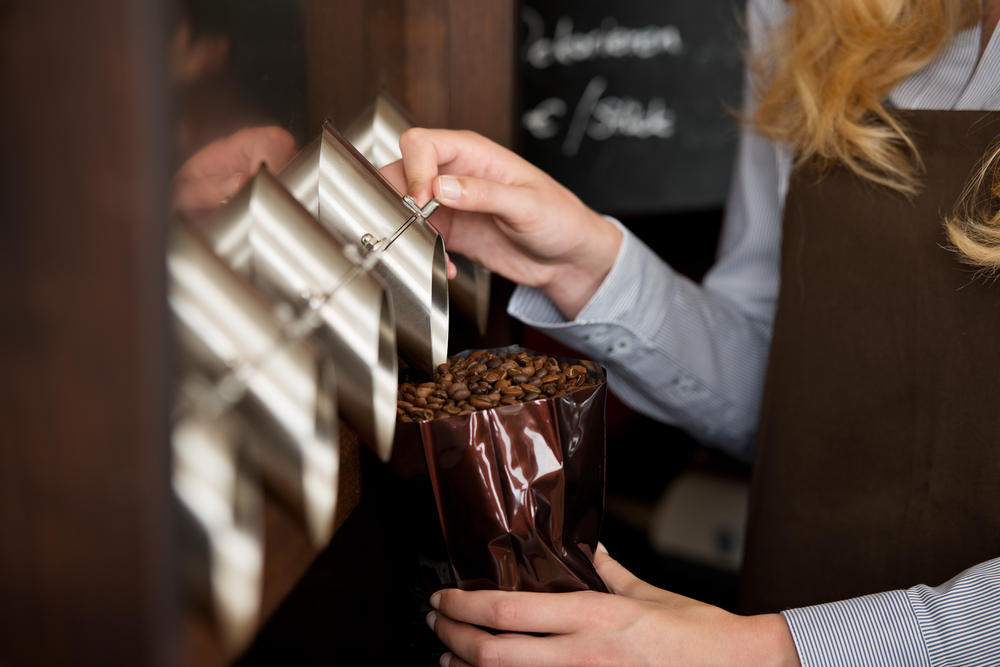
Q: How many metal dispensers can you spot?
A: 5